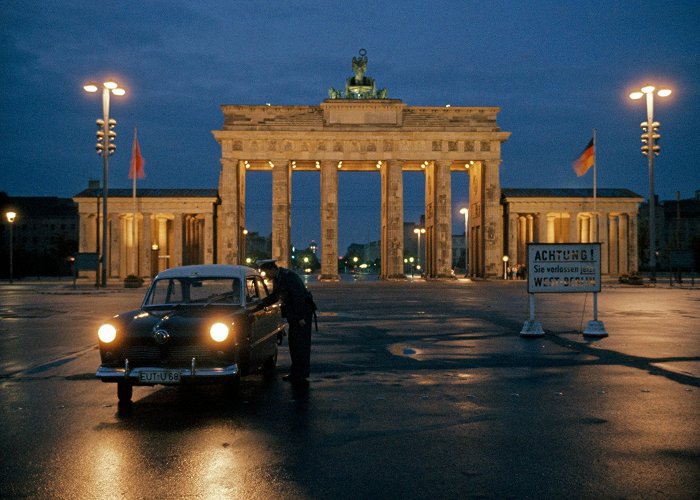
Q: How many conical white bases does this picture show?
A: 2